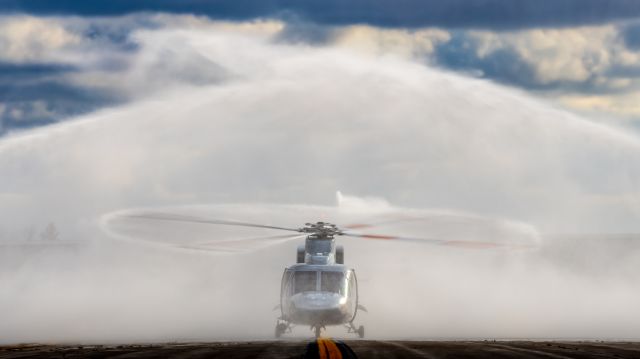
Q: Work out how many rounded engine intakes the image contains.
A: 2